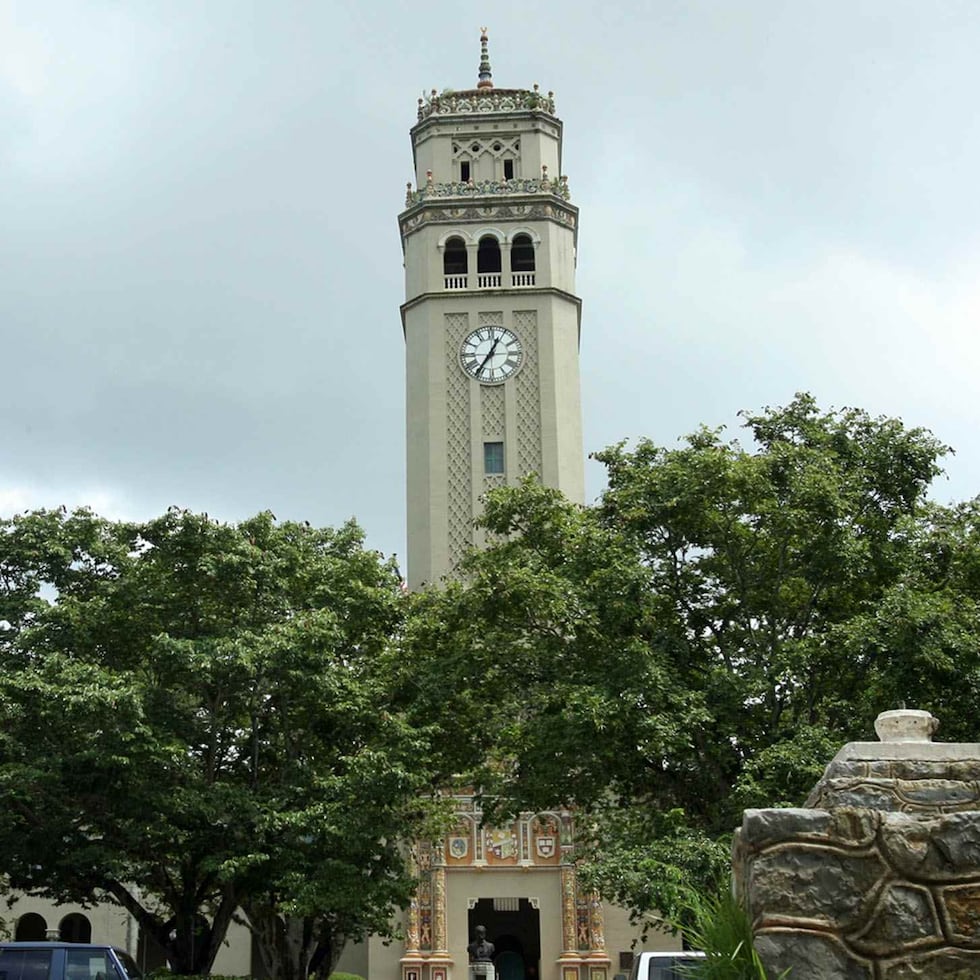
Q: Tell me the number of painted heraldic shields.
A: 3